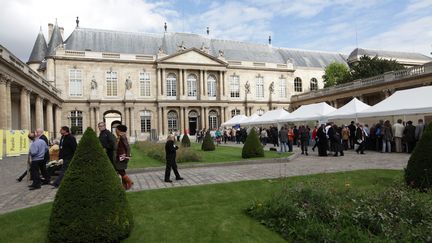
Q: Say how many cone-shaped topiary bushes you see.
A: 5